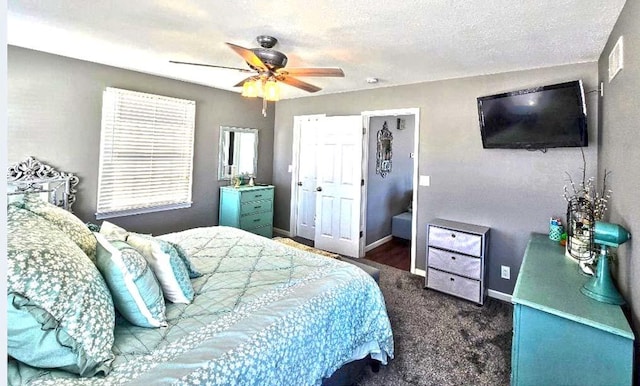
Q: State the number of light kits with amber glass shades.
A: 1